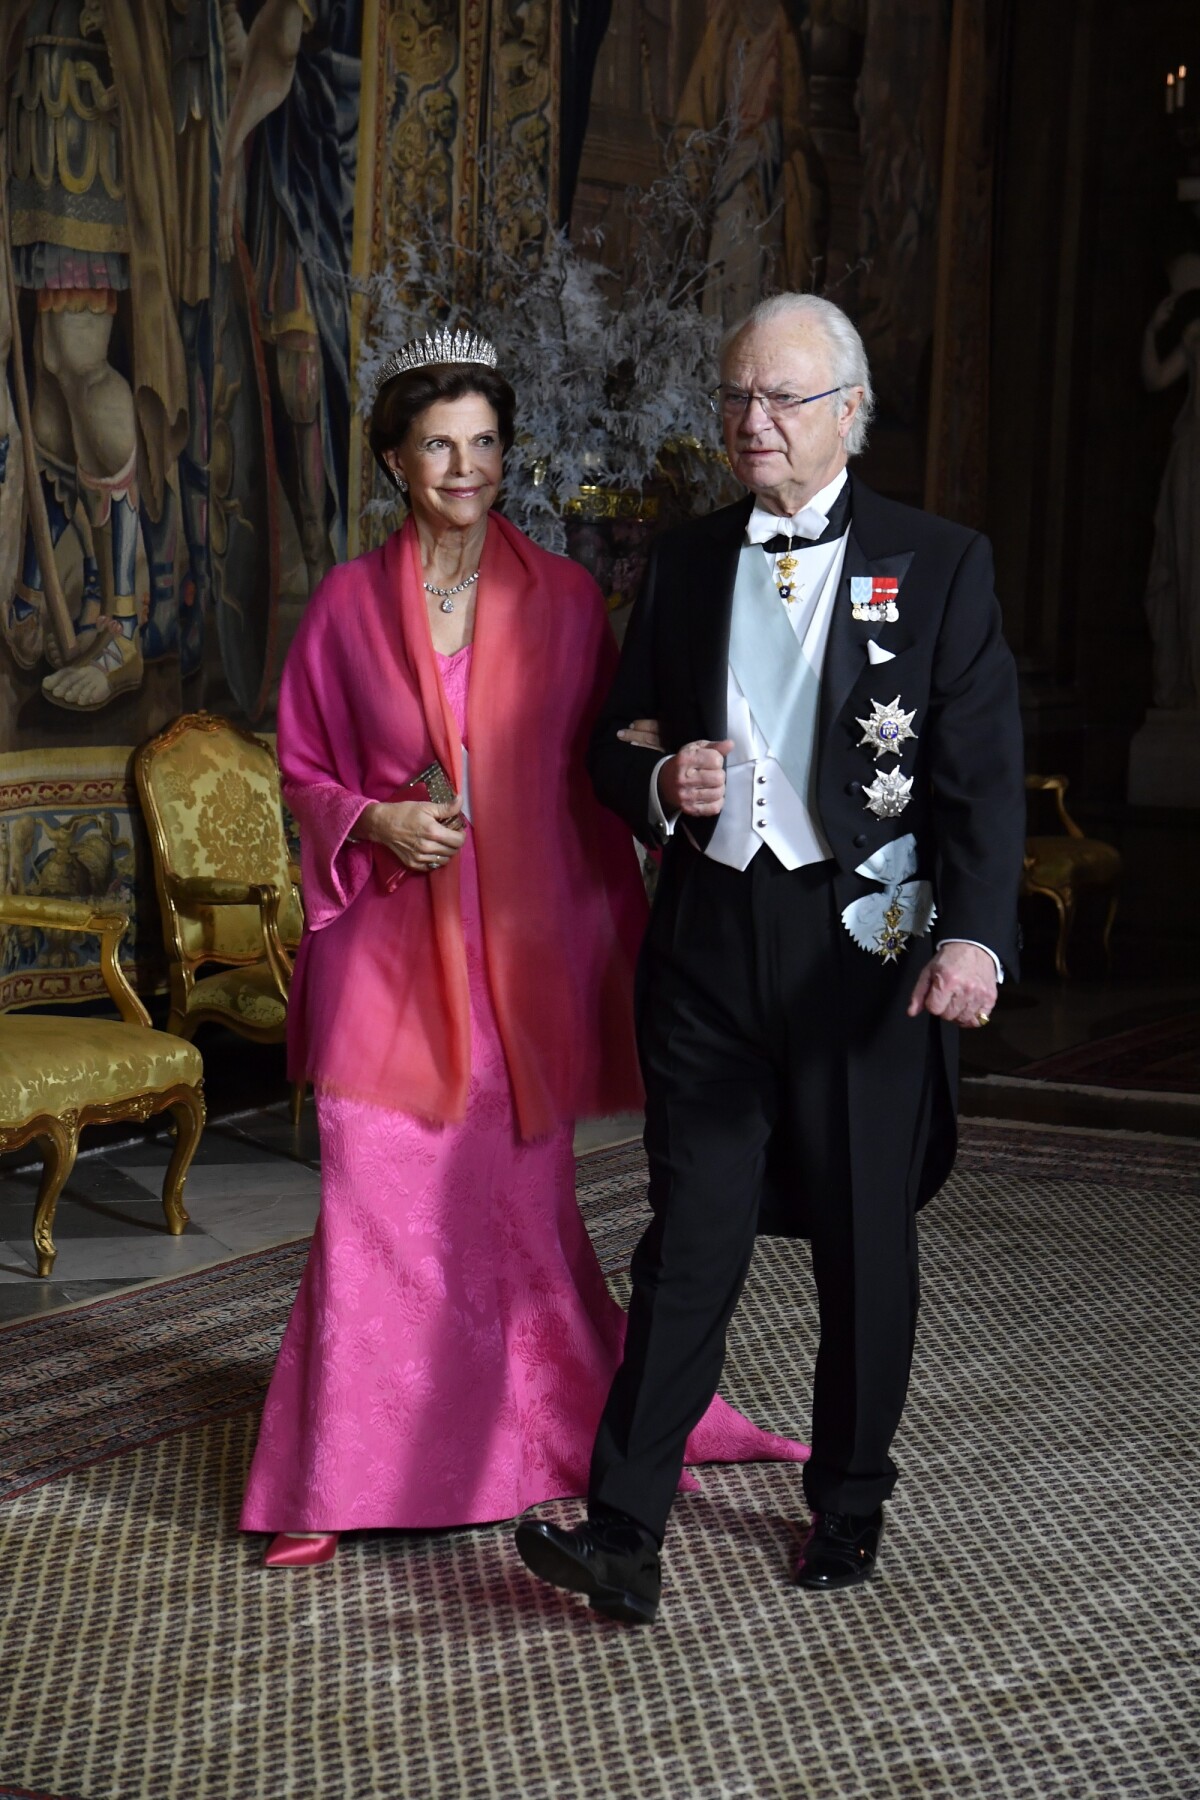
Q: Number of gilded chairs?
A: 3